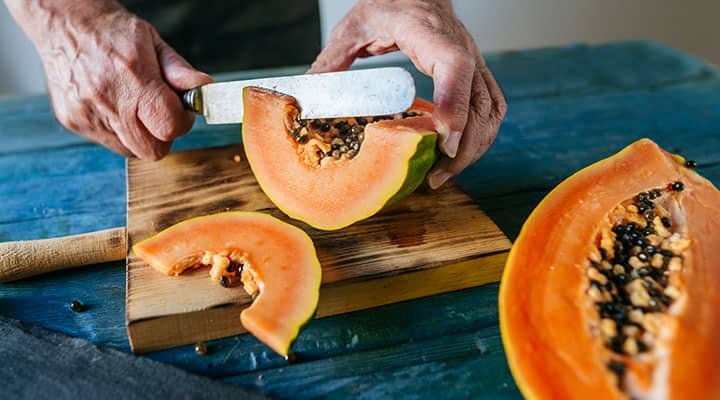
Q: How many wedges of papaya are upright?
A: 1